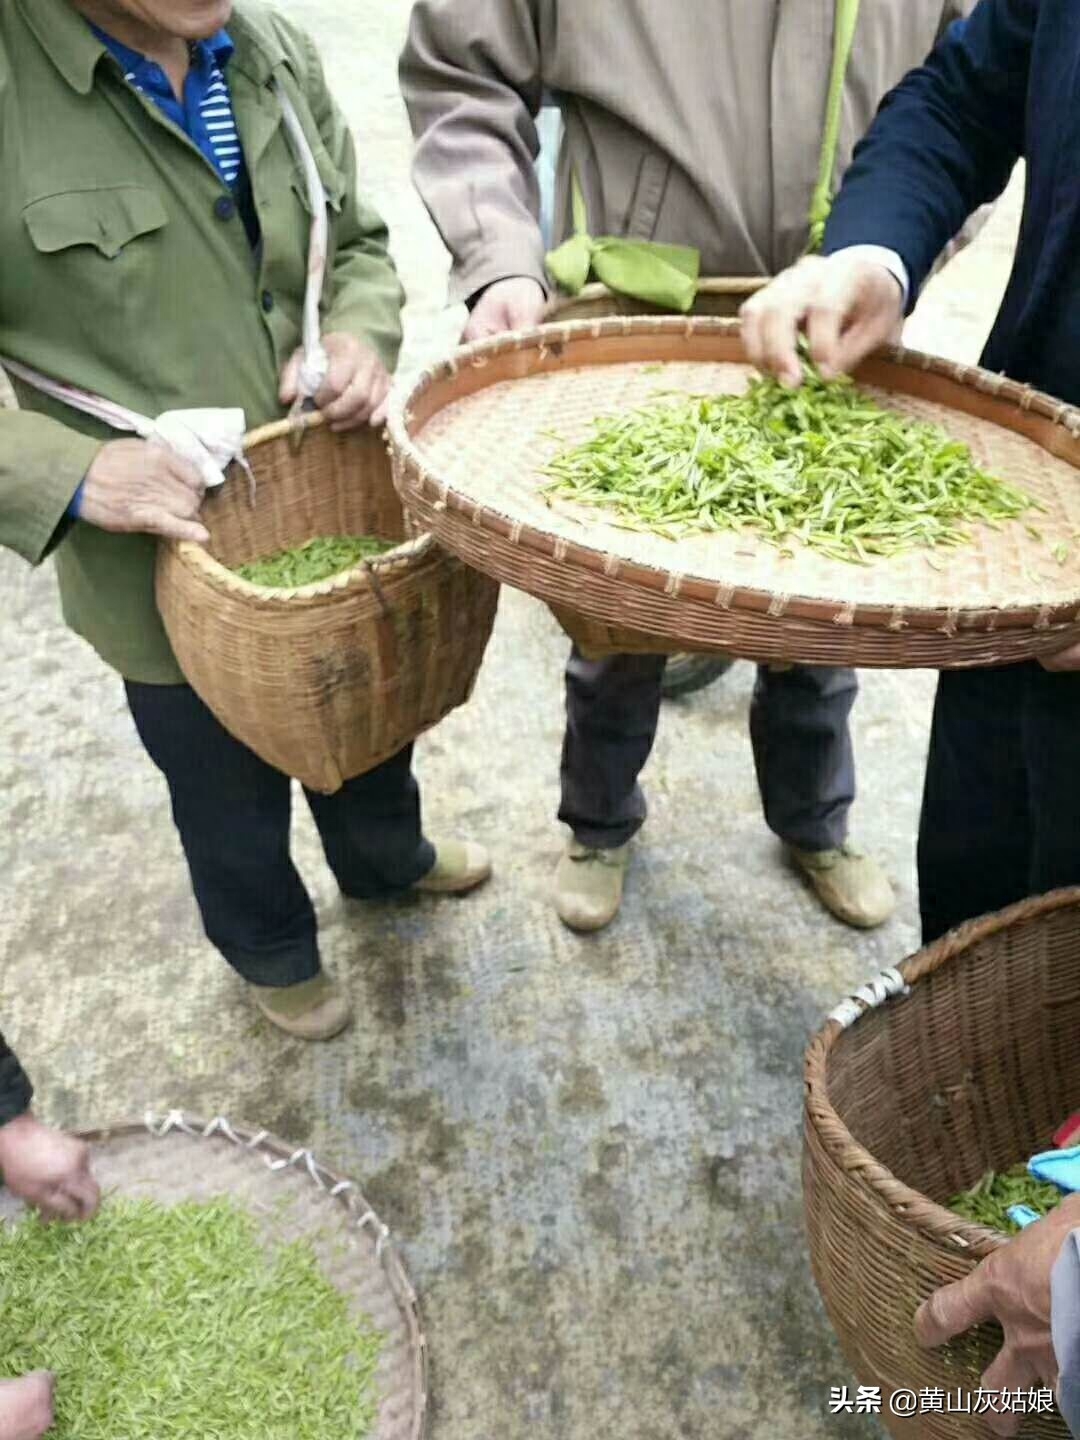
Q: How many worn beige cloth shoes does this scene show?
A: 4